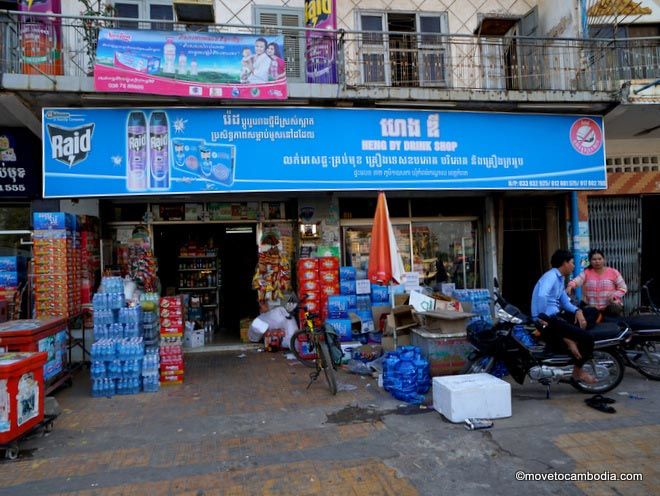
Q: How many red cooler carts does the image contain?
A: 2